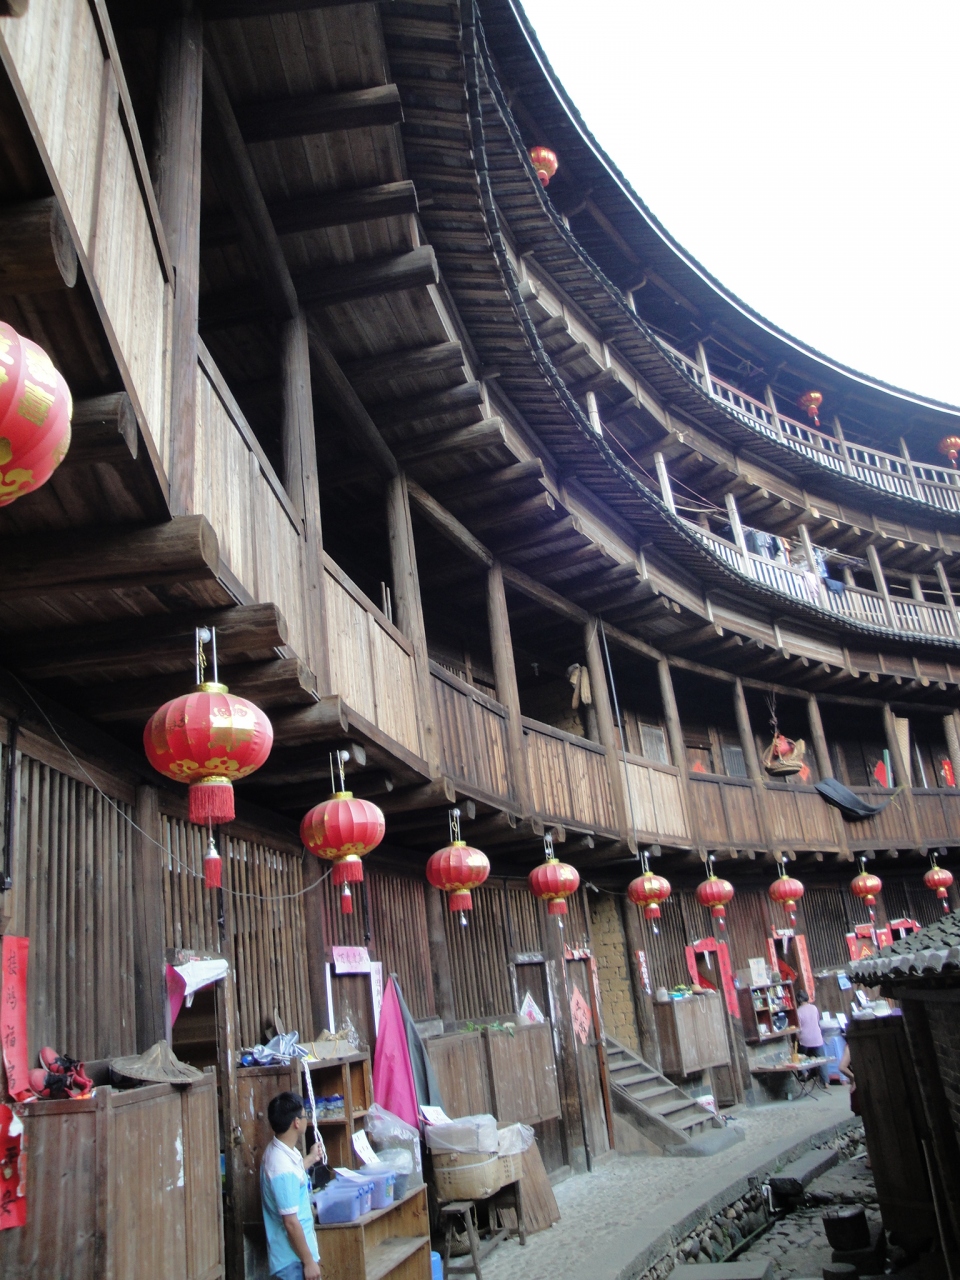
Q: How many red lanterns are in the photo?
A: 13